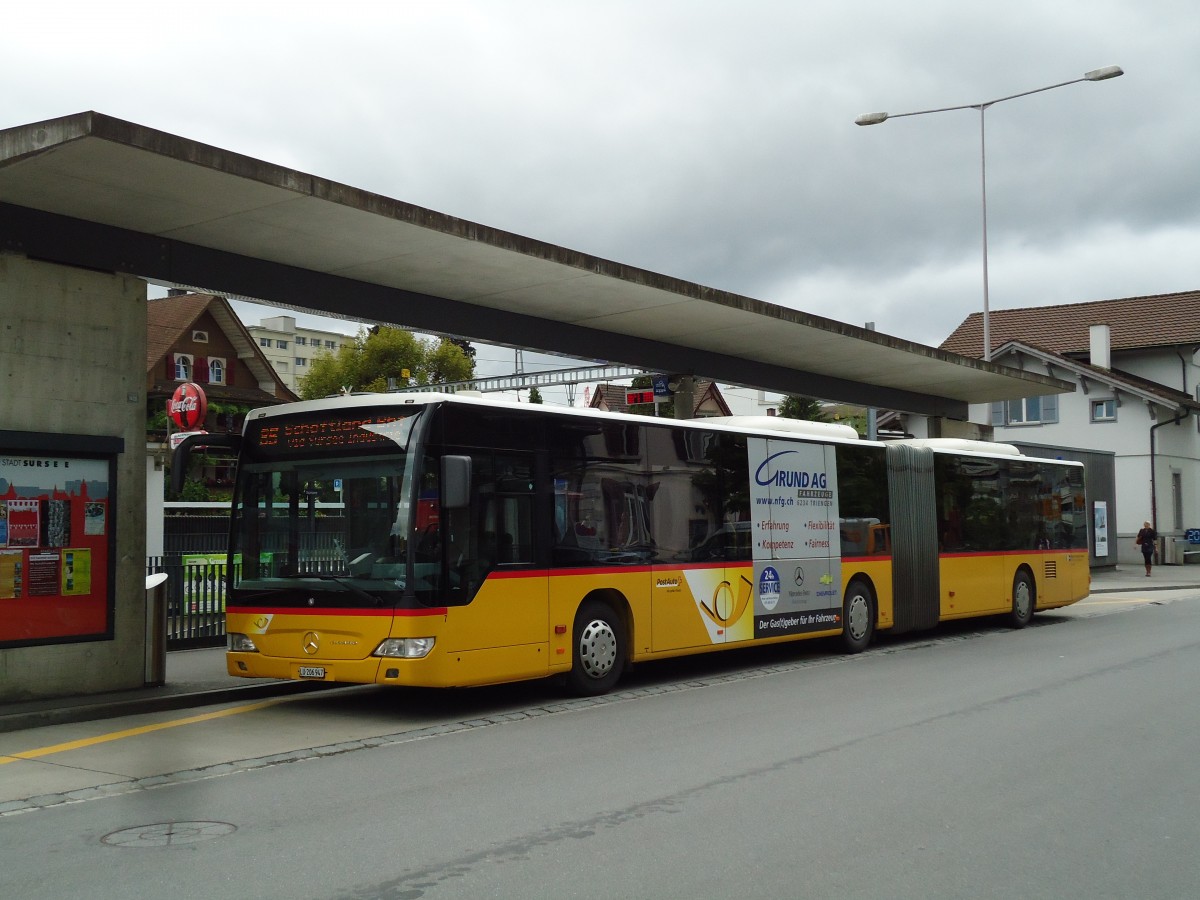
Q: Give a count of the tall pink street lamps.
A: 0